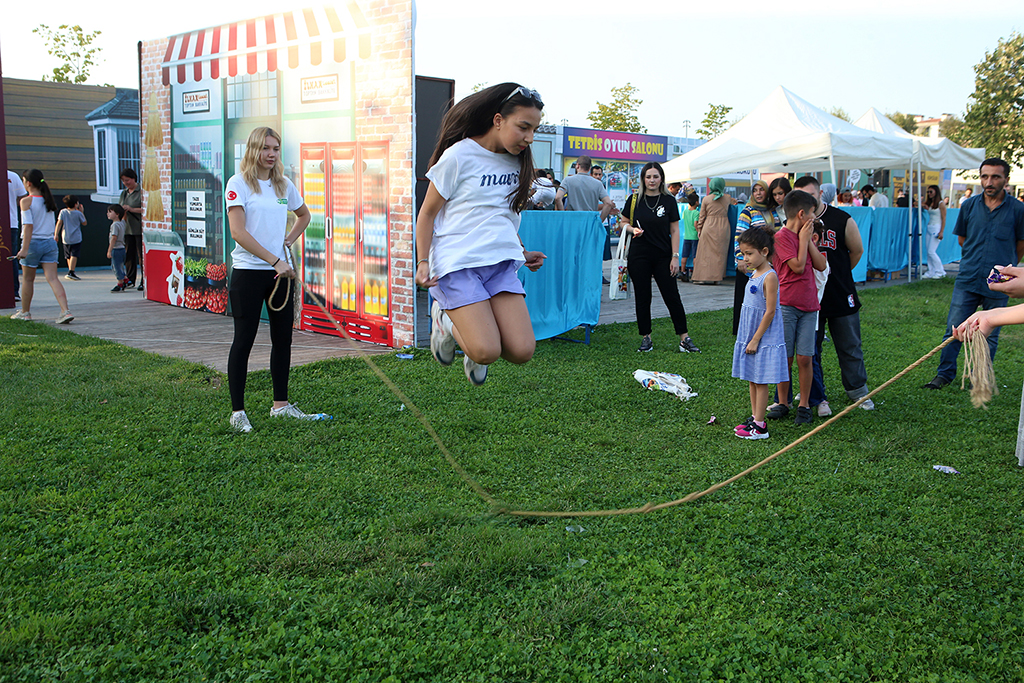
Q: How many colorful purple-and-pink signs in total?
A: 1